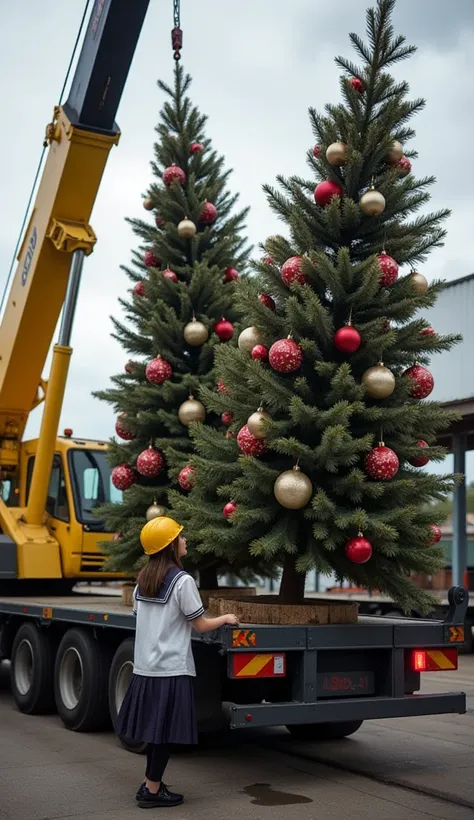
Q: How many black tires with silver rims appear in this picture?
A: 3